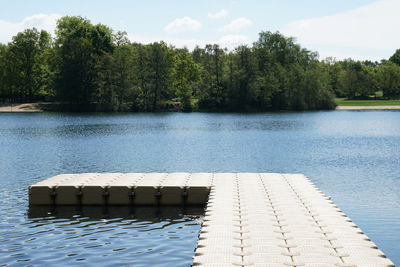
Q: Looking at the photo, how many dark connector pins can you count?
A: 6